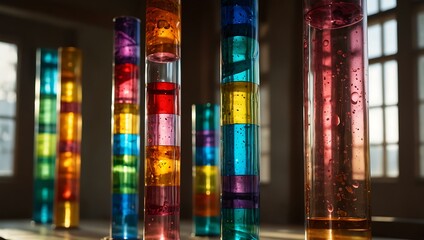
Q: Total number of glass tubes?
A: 7